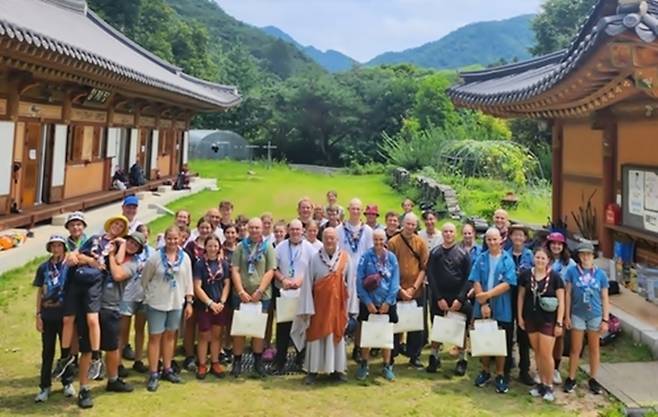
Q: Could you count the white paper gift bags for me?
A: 6